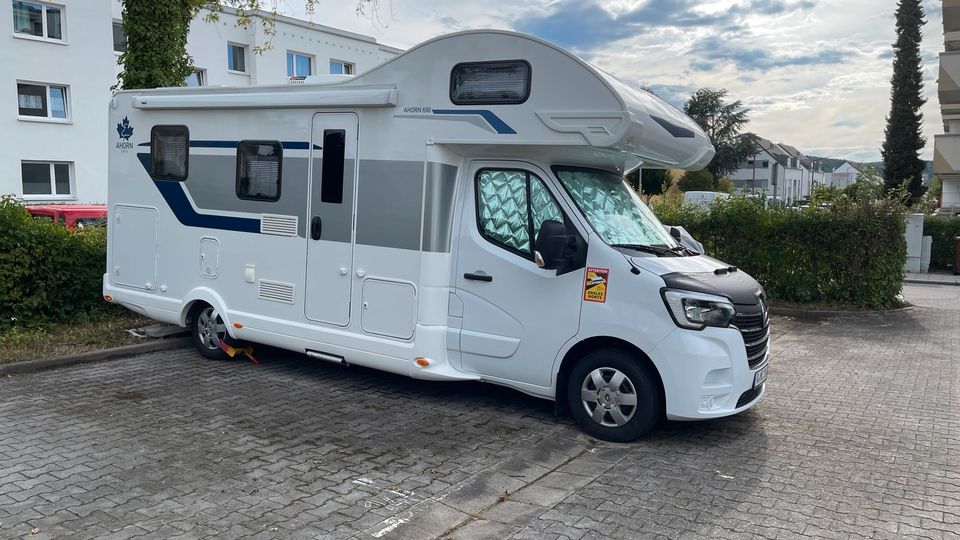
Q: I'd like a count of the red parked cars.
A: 1